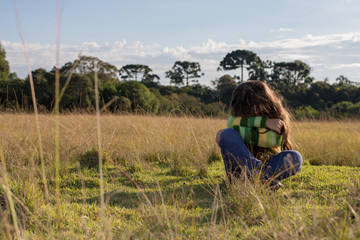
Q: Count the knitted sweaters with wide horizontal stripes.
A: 1